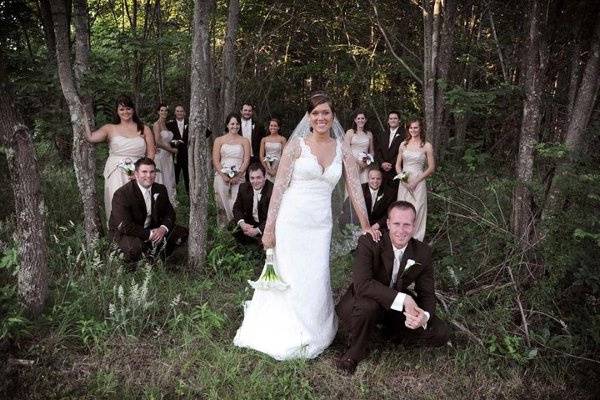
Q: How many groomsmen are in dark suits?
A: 6